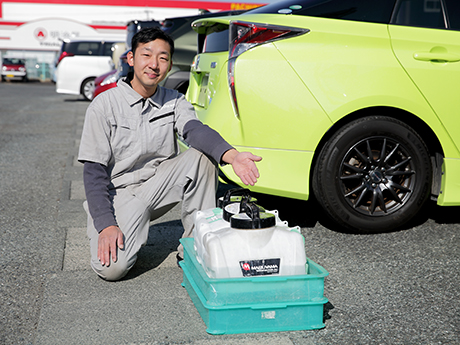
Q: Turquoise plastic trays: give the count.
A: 2